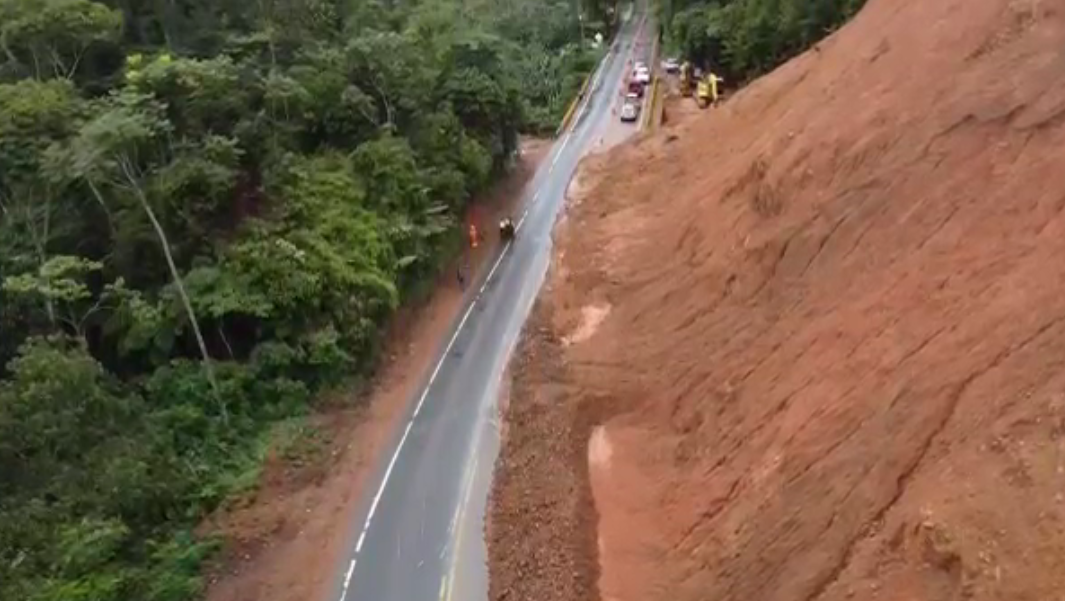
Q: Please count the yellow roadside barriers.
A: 2